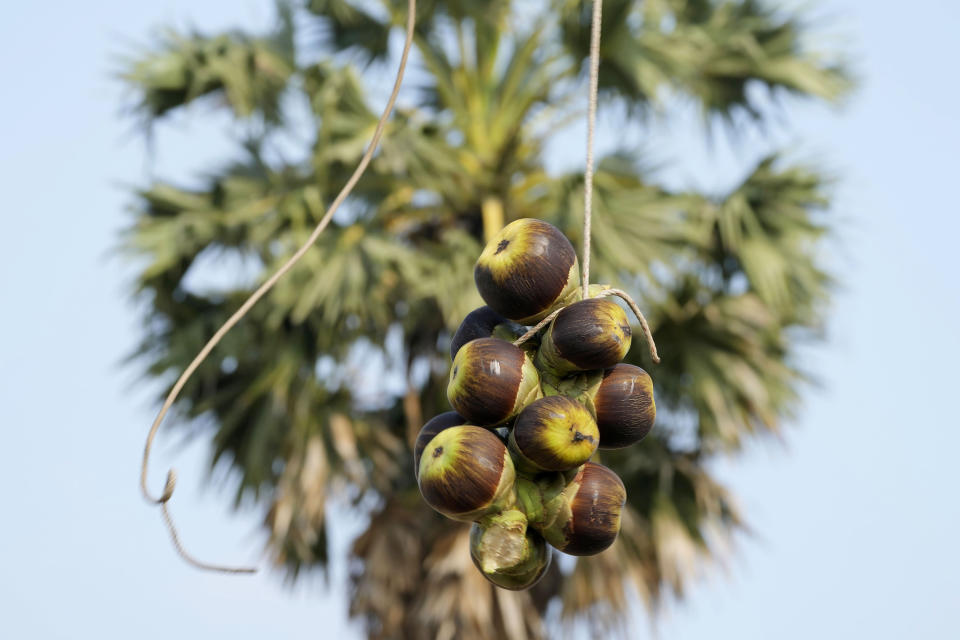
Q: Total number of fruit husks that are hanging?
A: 10